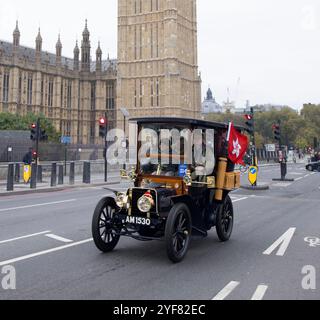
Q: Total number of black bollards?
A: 8